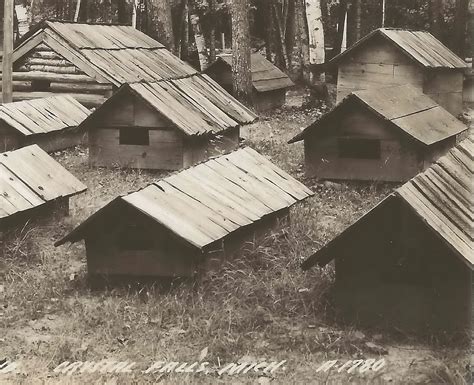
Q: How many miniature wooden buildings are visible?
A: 9